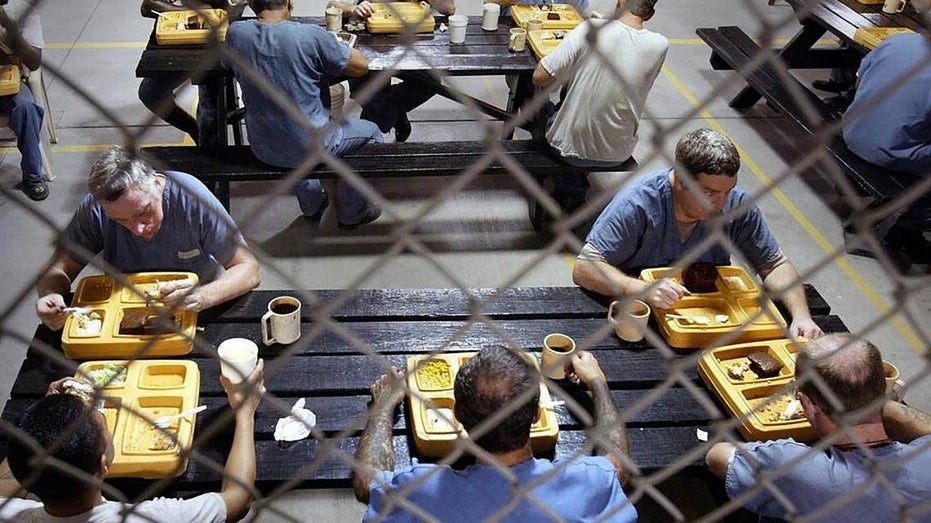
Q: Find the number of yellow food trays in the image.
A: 12